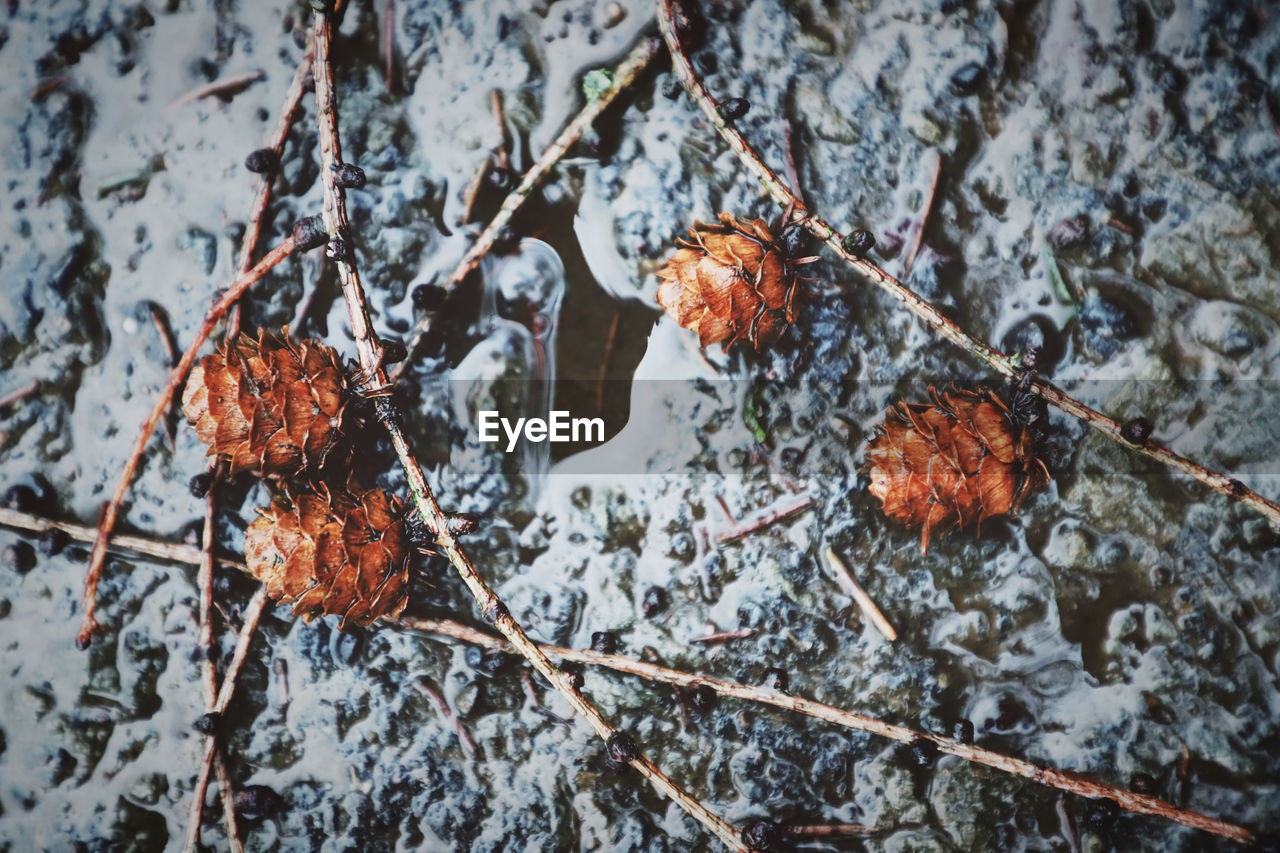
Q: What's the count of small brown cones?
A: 4